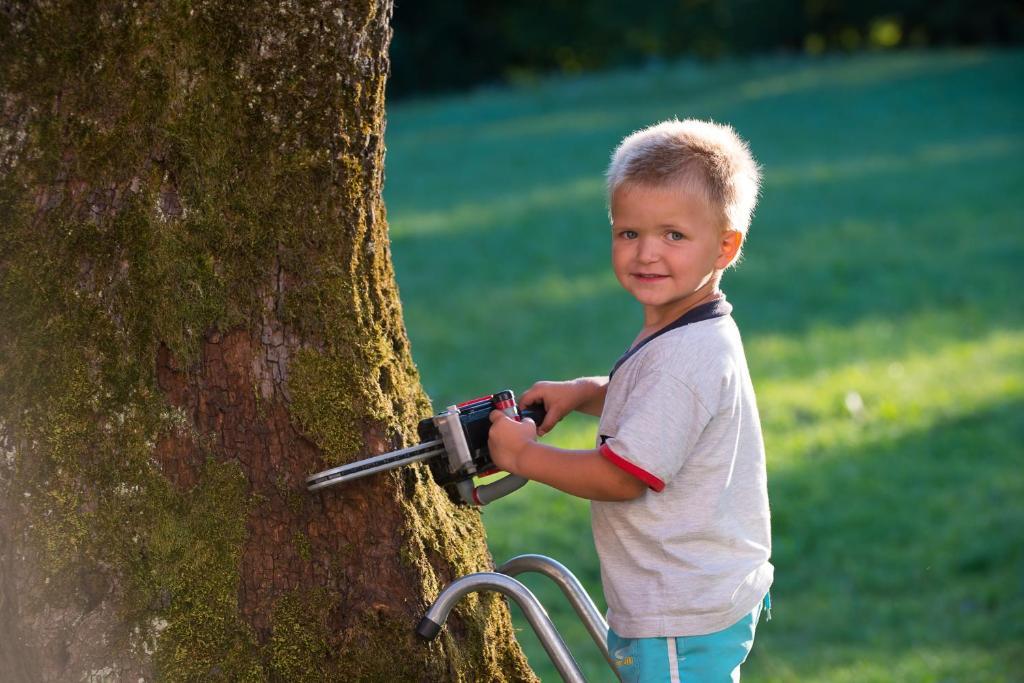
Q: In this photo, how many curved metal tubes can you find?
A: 2